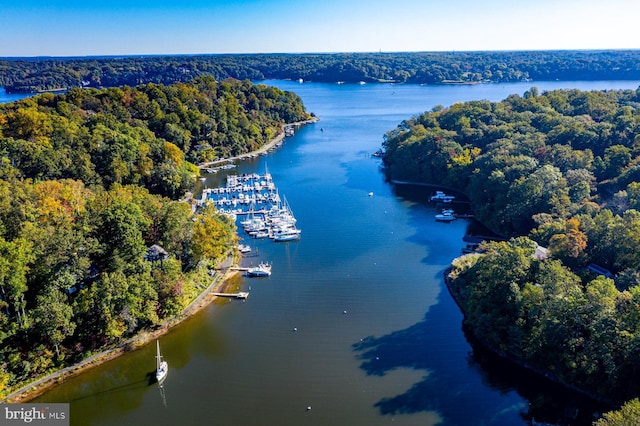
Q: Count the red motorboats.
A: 0